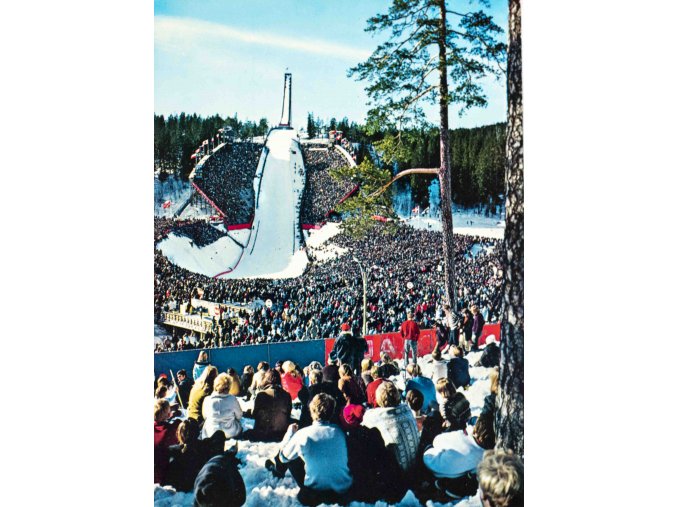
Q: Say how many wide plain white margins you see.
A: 2